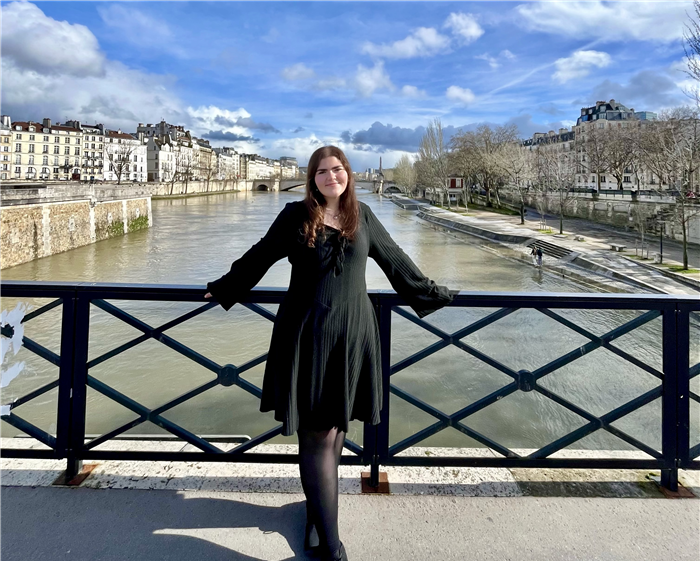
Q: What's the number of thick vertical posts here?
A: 3